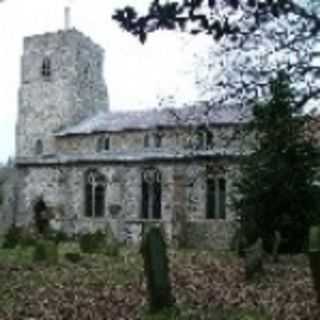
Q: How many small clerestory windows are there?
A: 3